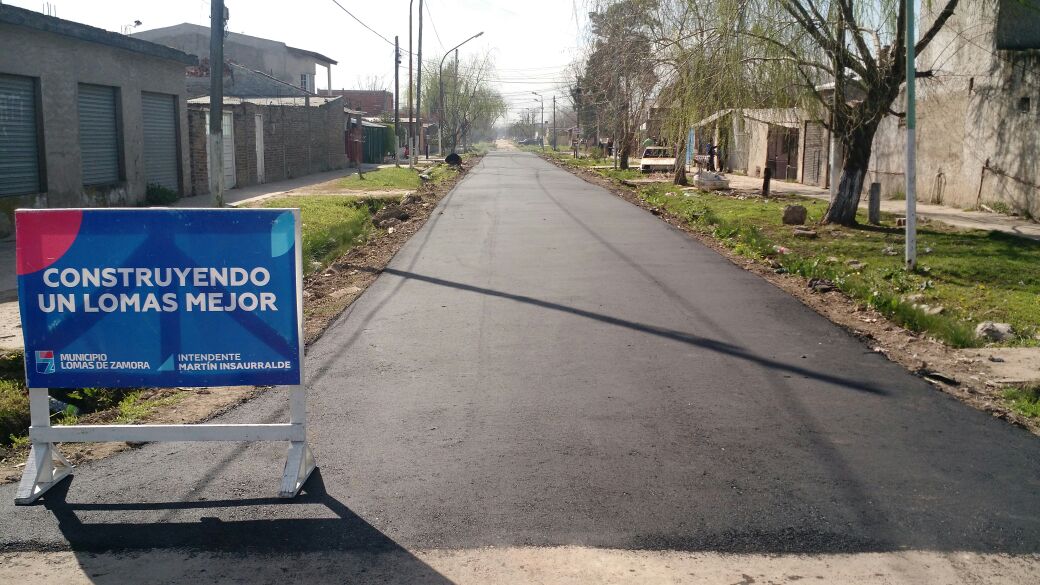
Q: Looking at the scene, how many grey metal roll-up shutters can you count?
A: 3